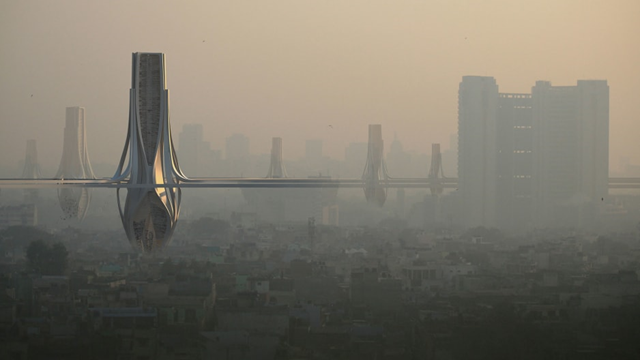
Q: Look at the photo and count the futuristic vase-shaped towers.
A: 6